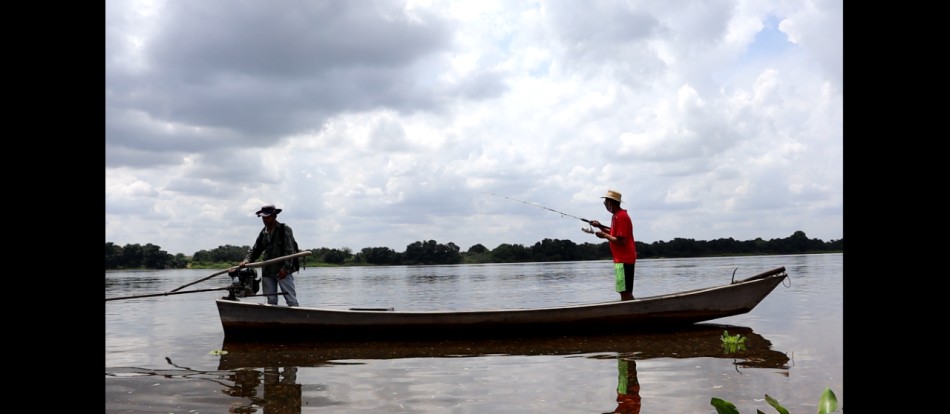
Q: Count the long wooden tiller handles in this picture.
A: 1